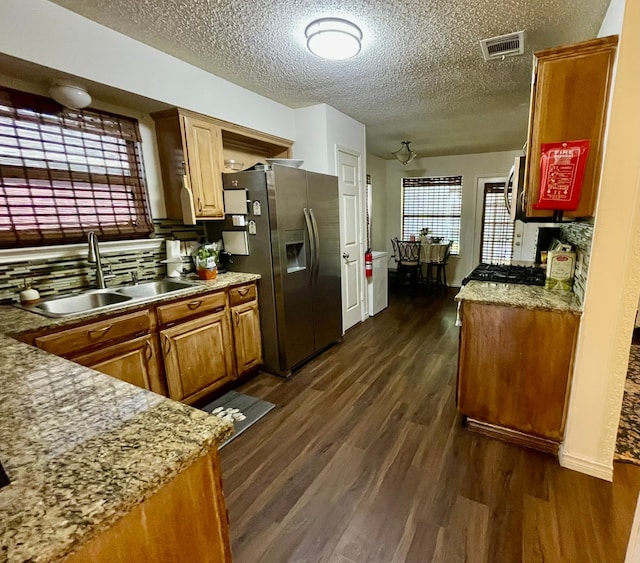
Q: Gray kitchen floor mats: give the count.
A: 1